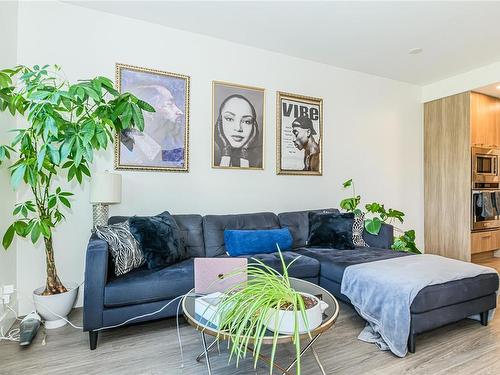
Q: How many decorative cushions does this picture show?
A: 5